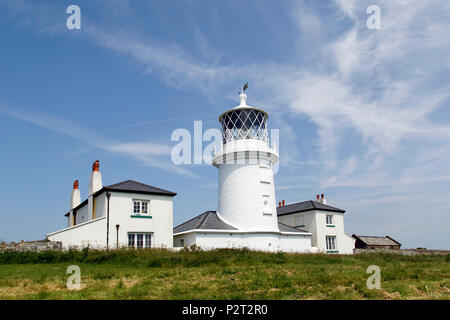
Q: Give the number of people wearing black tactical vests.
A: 0